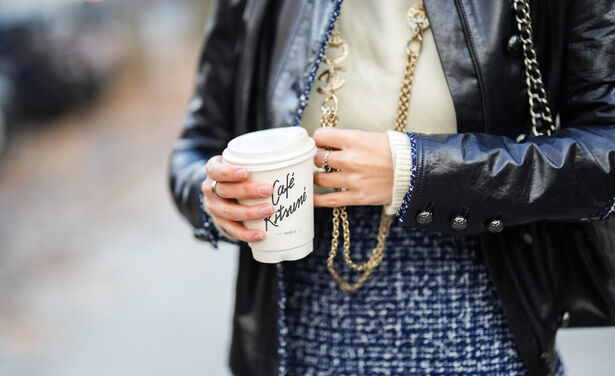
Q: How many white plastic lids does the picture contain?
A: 1